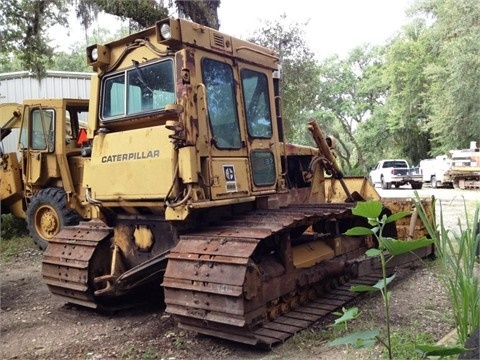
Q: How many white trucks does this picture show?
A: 2